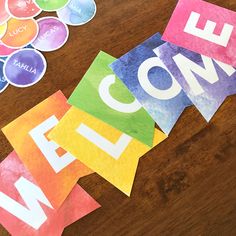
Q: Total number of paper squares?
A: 7